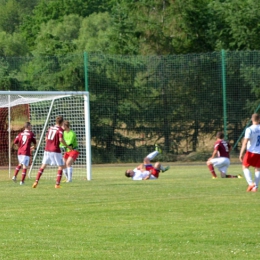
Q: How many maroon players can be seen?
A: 3